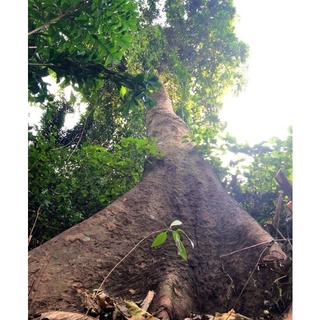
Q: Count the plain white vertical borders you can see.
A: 2